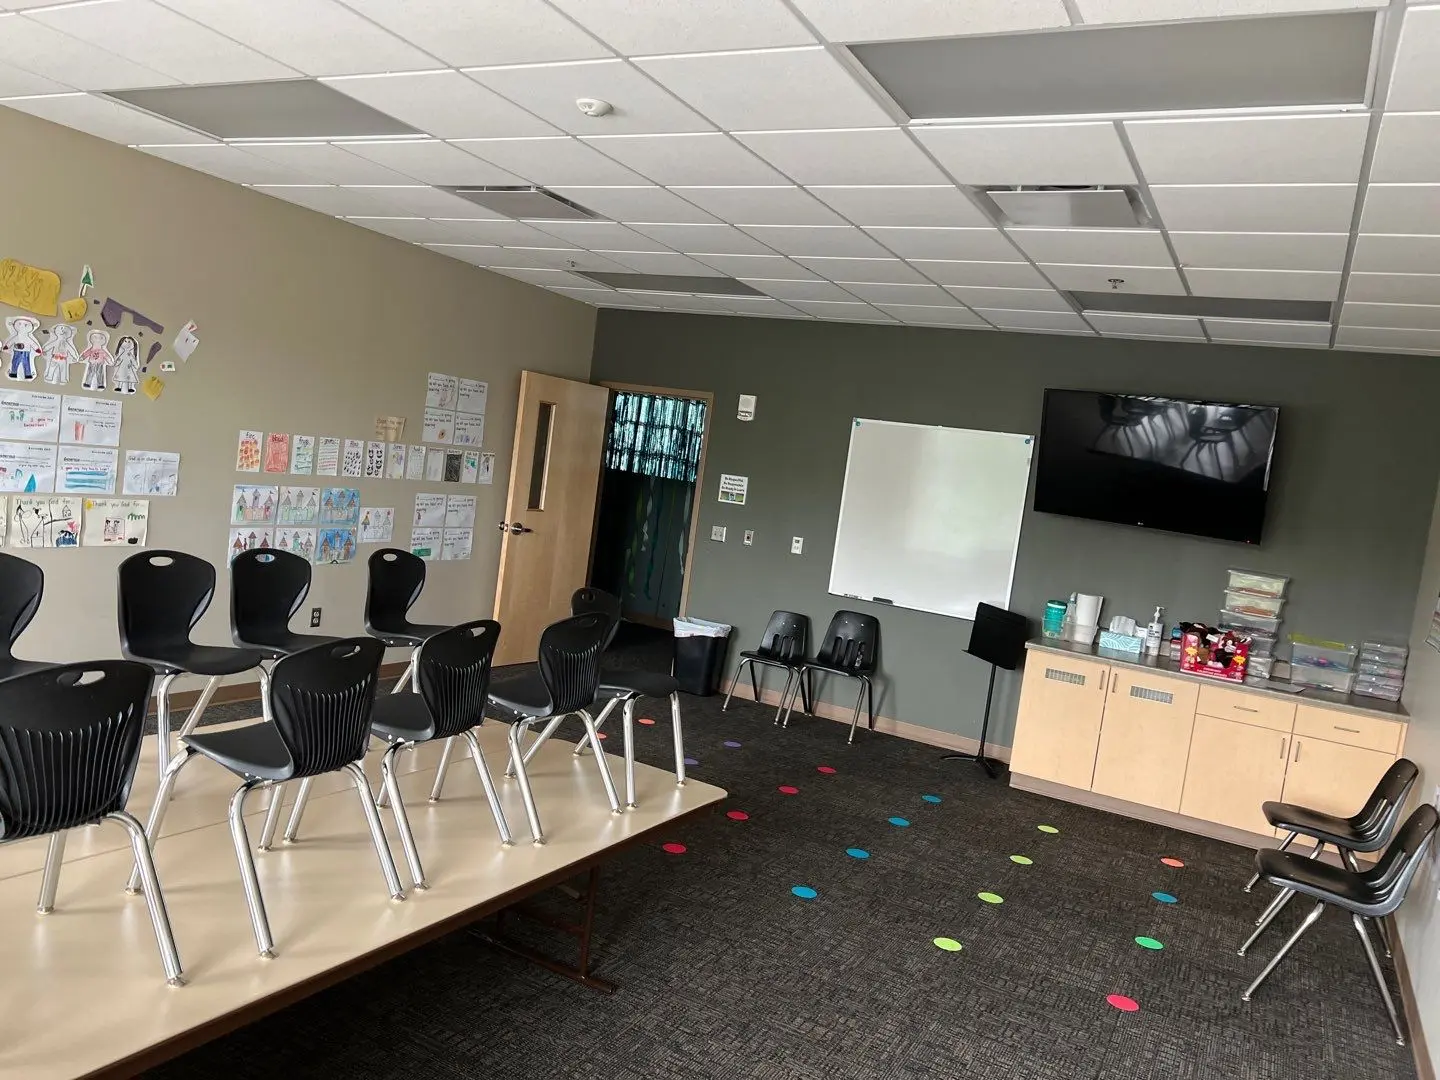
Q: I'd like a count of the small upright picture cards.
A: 12